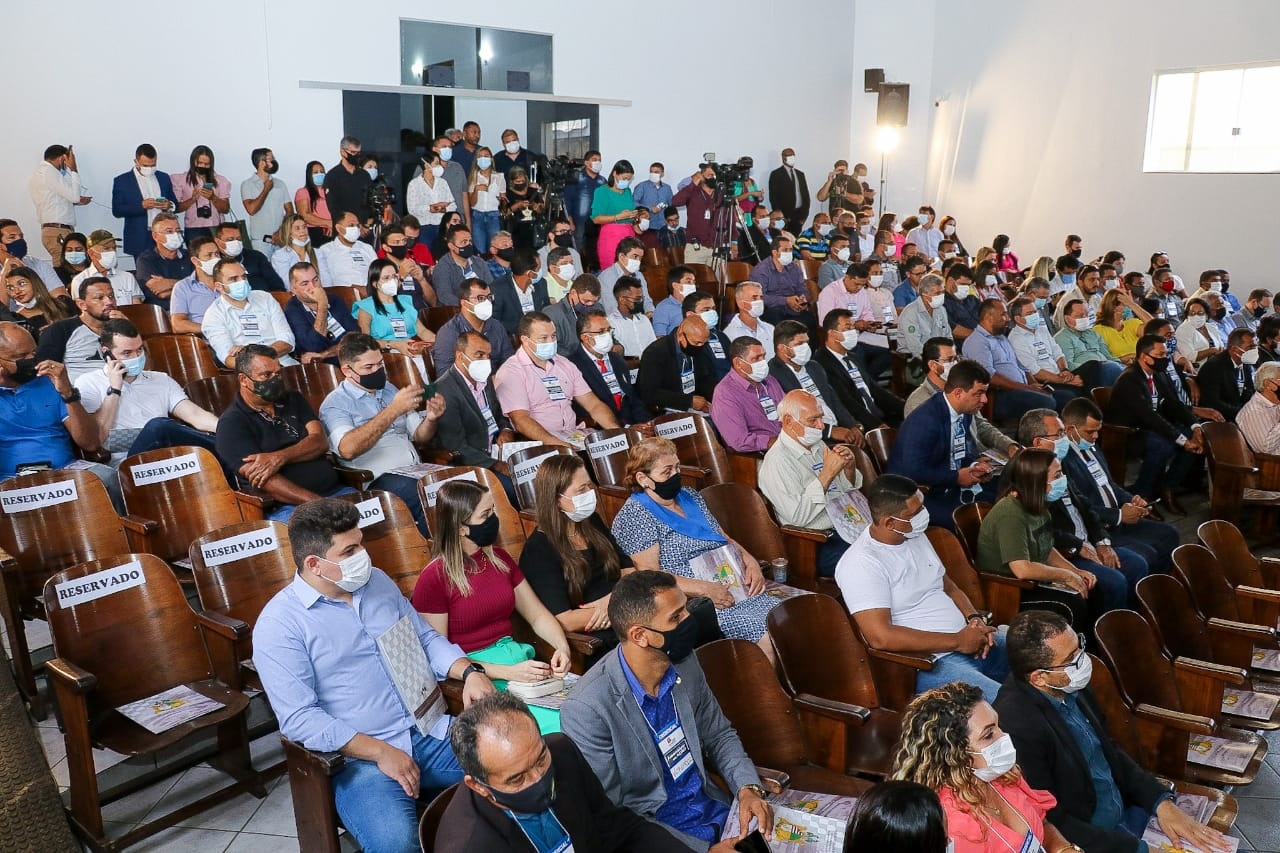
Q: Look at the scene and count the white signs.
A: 9